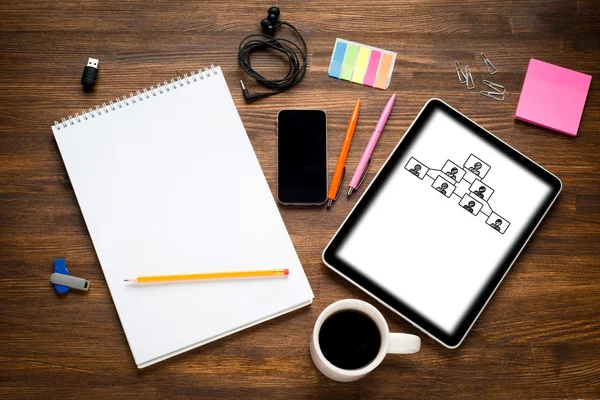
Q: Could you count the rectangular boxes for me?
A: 7